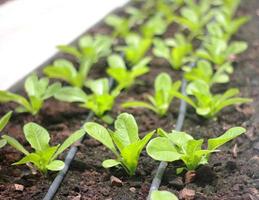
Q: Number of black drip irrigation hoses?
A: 2